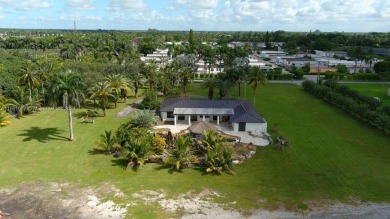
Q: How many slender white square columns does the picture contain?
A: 4